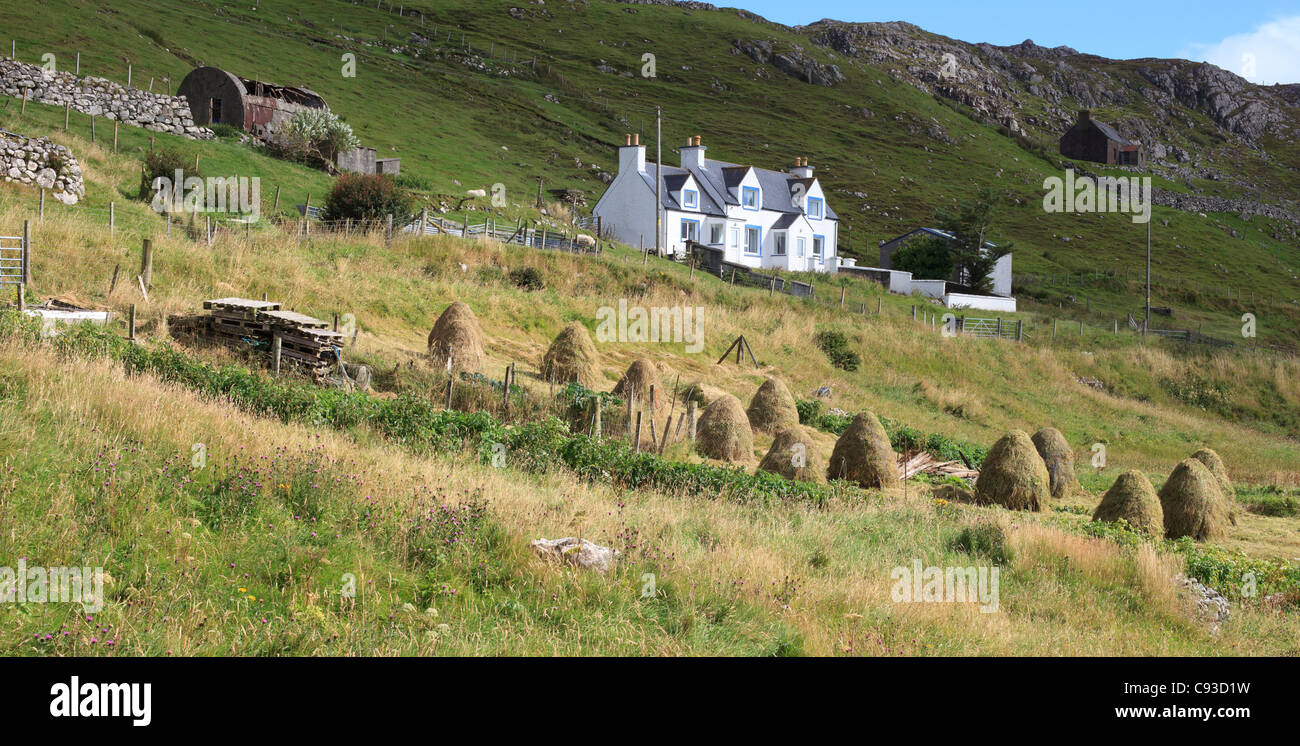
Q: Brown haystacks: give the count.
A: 12